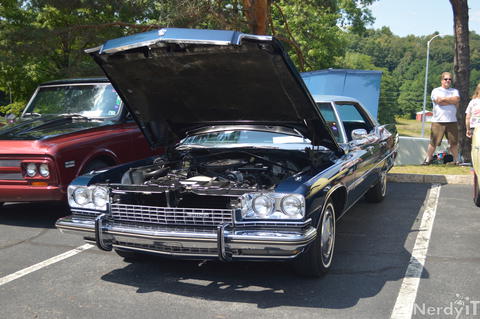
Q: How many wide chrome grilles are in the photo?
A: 1